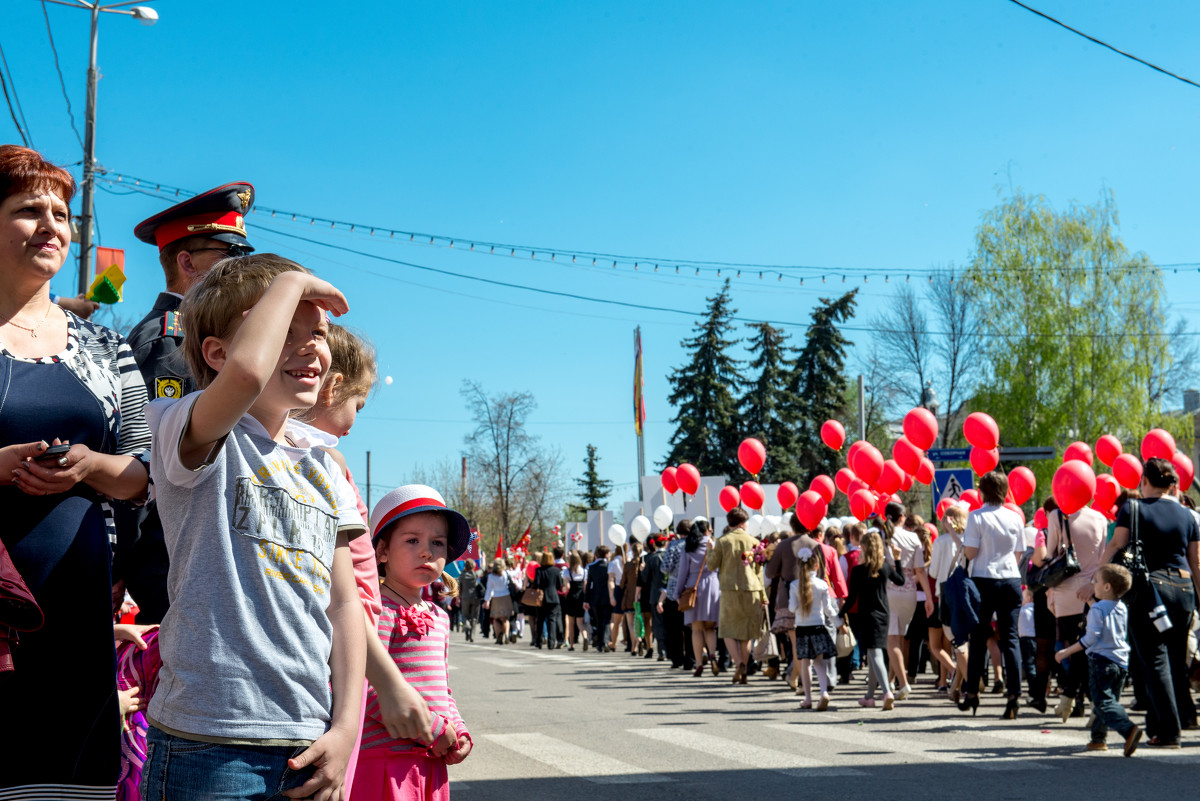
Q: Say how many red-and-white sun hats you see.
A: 1